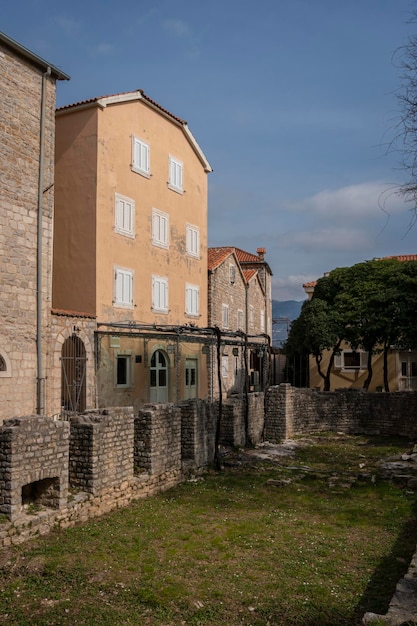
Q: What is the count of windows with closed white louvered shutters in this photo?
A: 8